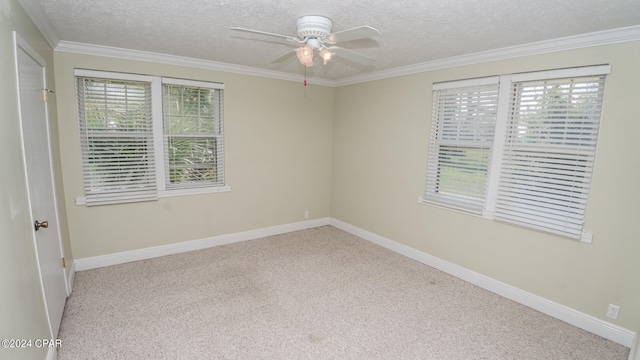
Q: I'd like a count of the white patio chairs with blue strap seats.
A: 0